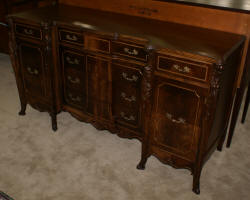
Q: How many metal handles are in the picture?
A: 12